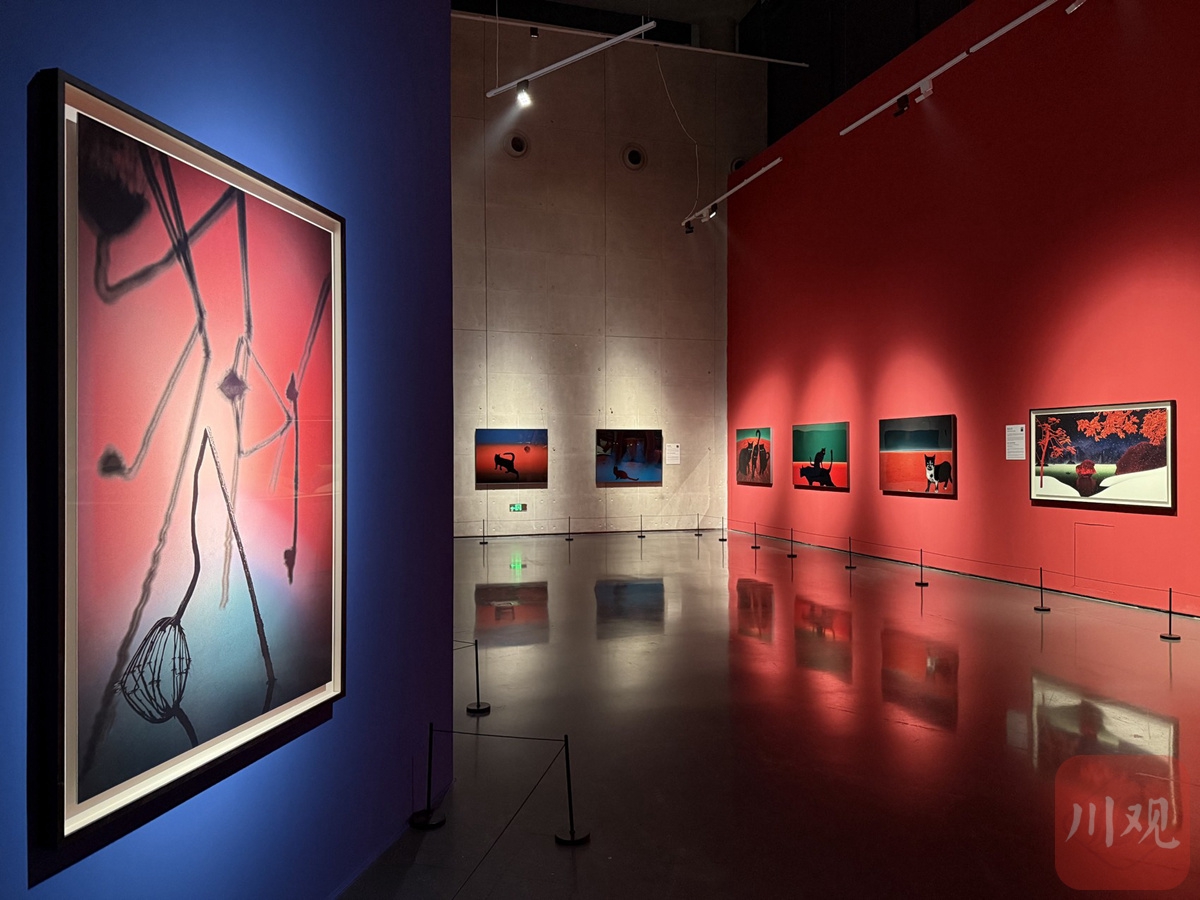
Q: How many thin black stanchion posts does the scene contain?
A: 14